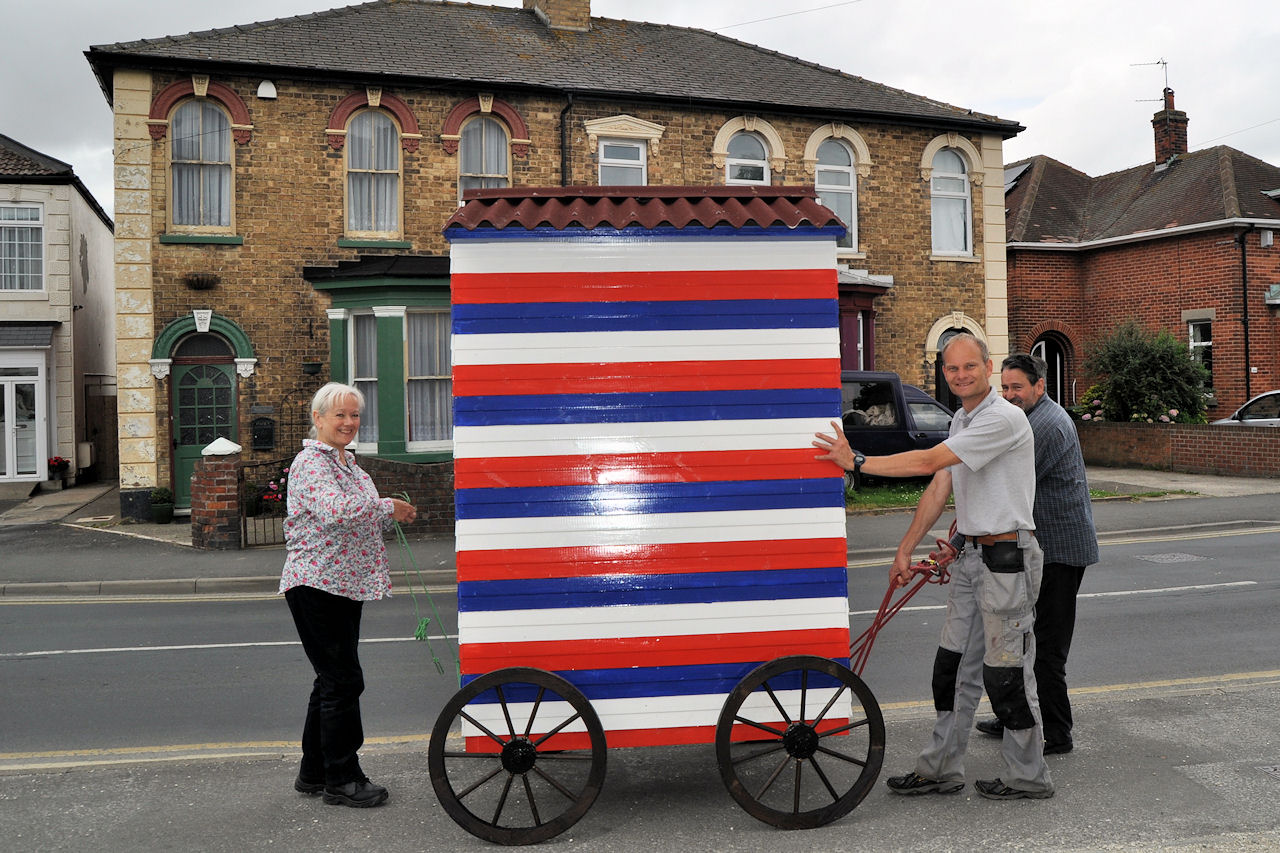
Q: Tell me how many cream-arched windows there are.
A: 3